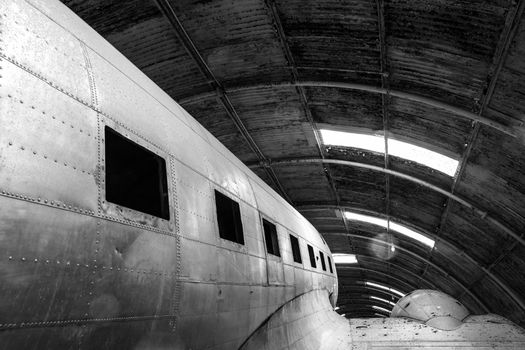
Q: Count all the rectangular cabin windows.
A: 7